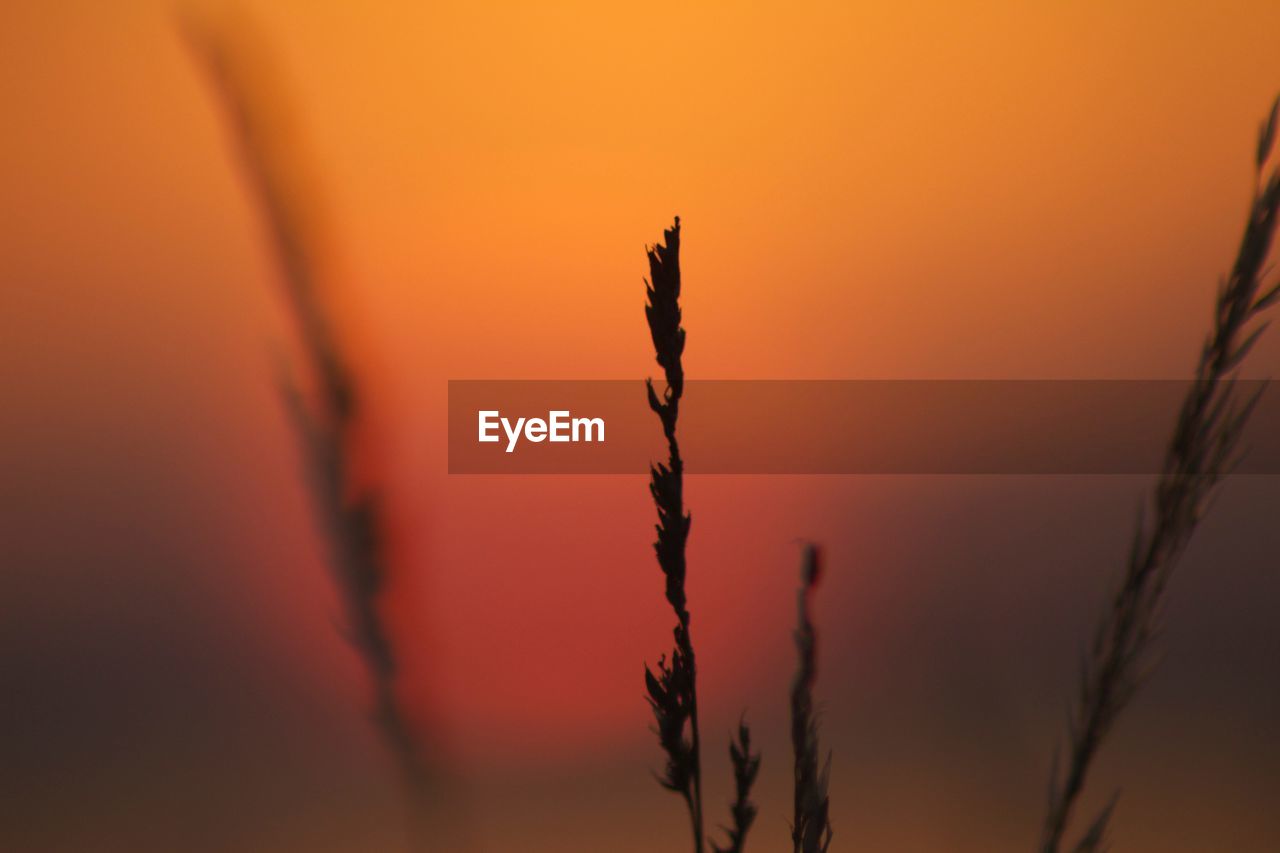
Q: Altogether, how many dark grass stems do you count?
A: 5